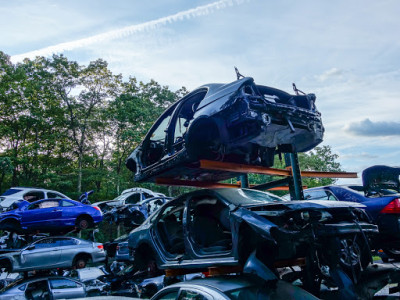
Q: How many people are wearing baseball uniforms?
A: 0